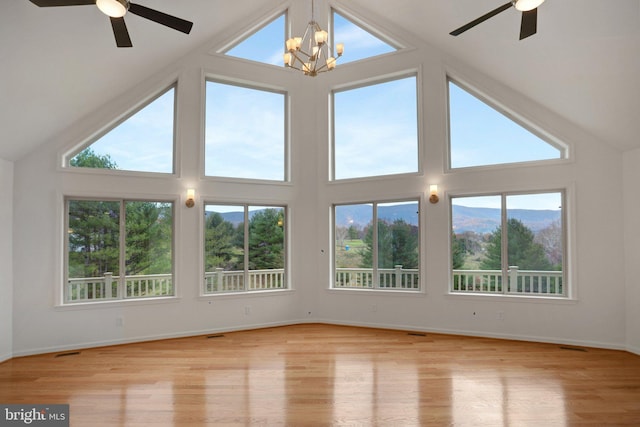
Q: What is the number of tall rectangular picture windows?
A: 2